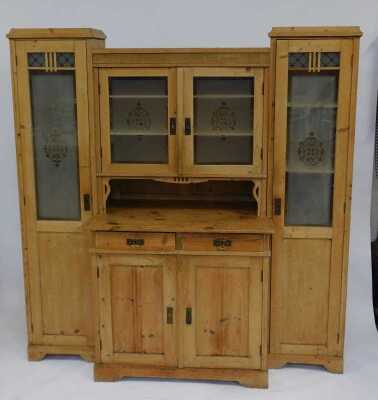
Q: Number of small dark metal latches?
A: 6